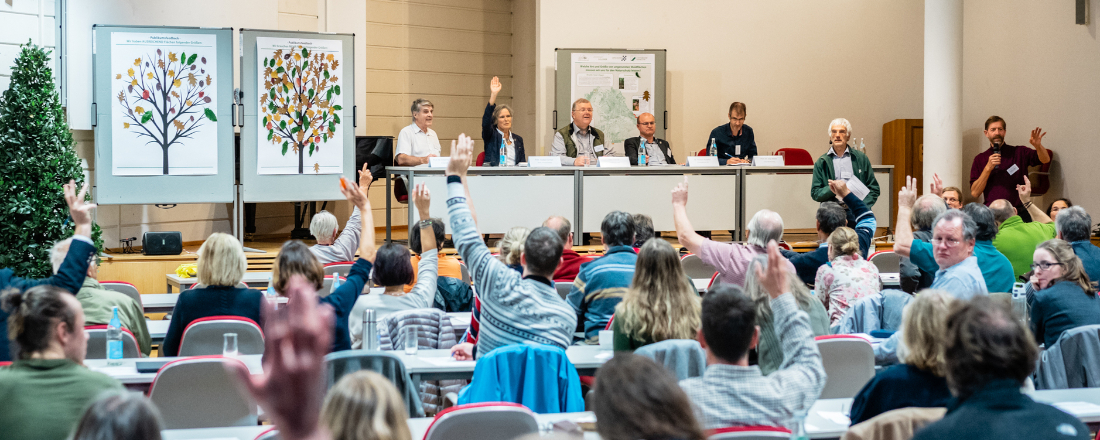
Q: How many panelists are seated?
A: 5